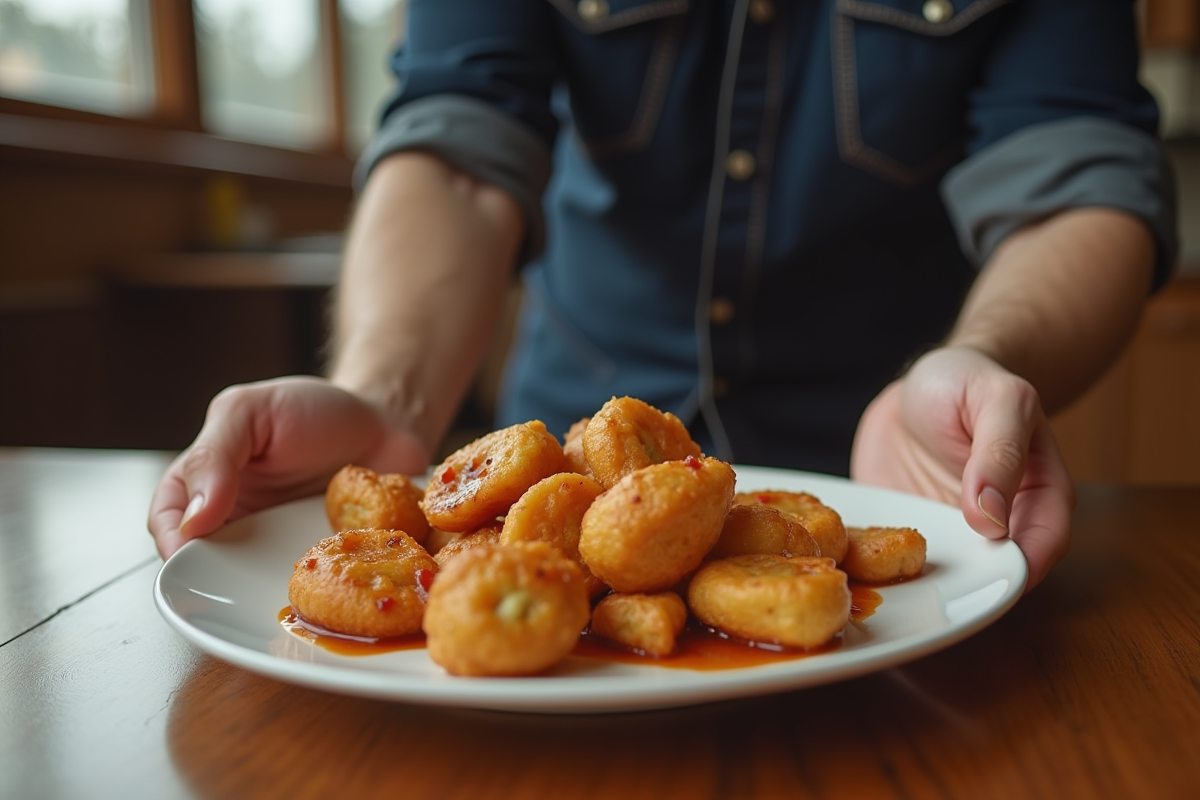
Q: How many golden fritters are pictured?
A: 14